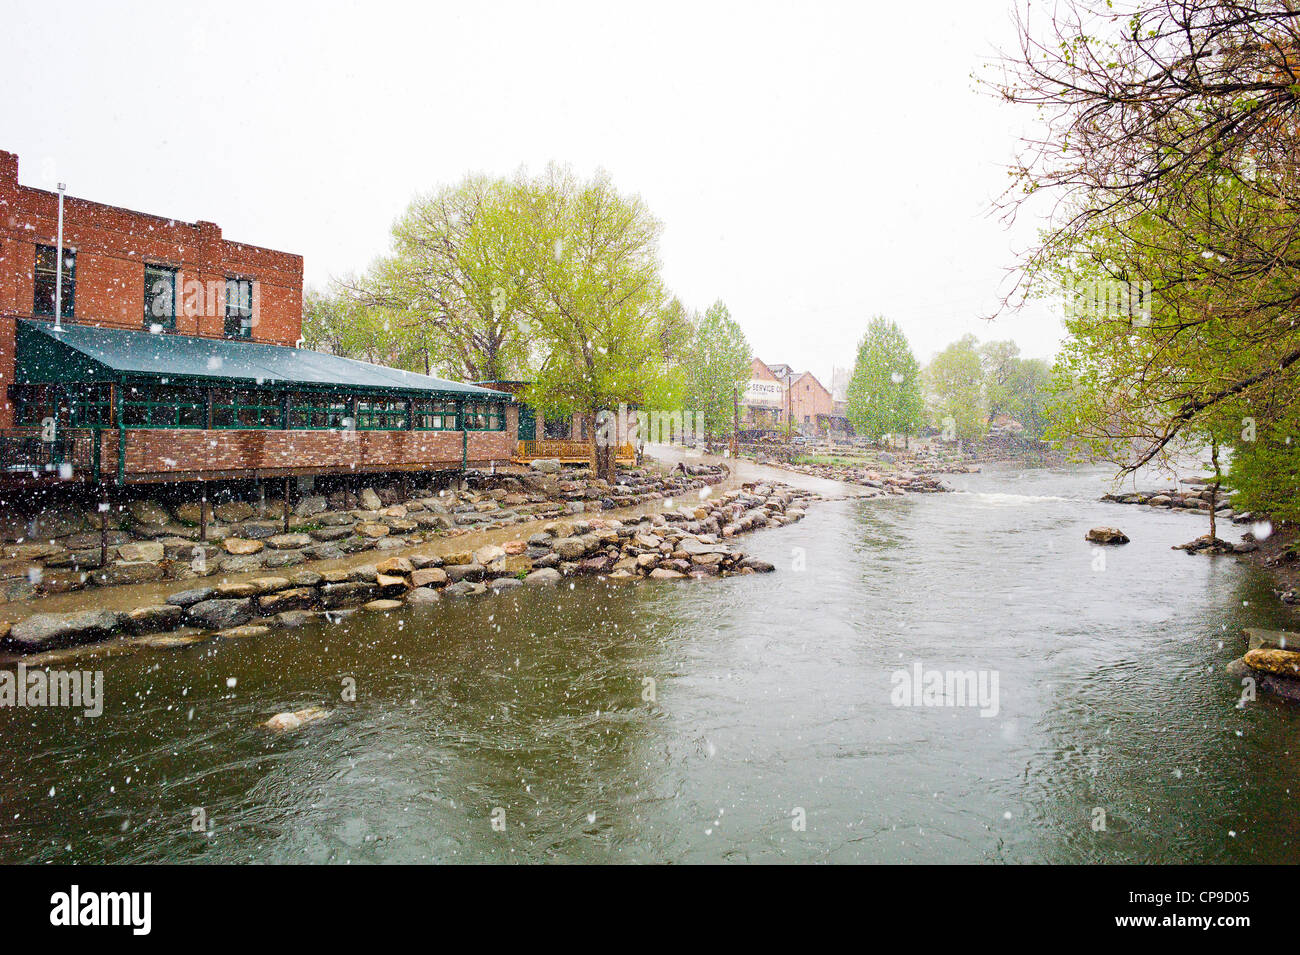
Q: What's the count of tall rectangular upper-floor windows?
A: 3